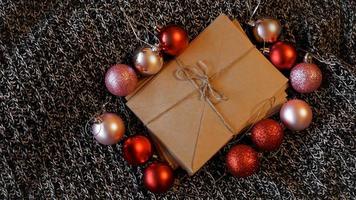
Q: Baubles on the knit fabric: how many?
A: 12